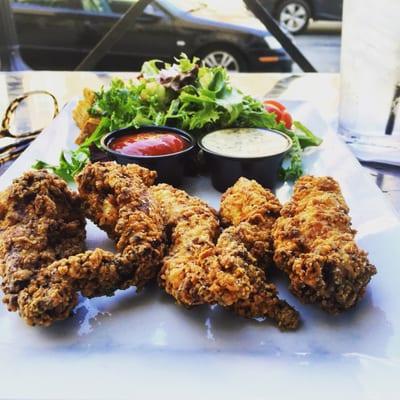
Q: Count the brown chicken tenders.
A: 5